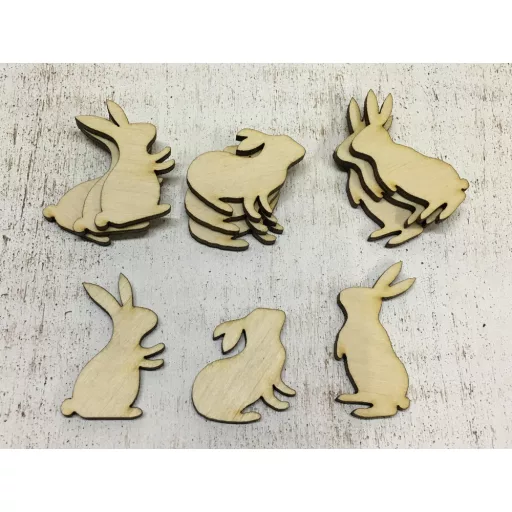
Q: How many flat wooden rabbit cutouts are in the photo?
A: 12